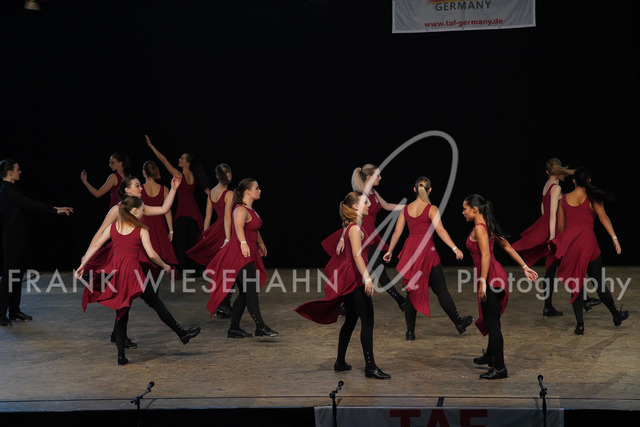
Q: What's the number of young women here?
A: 13